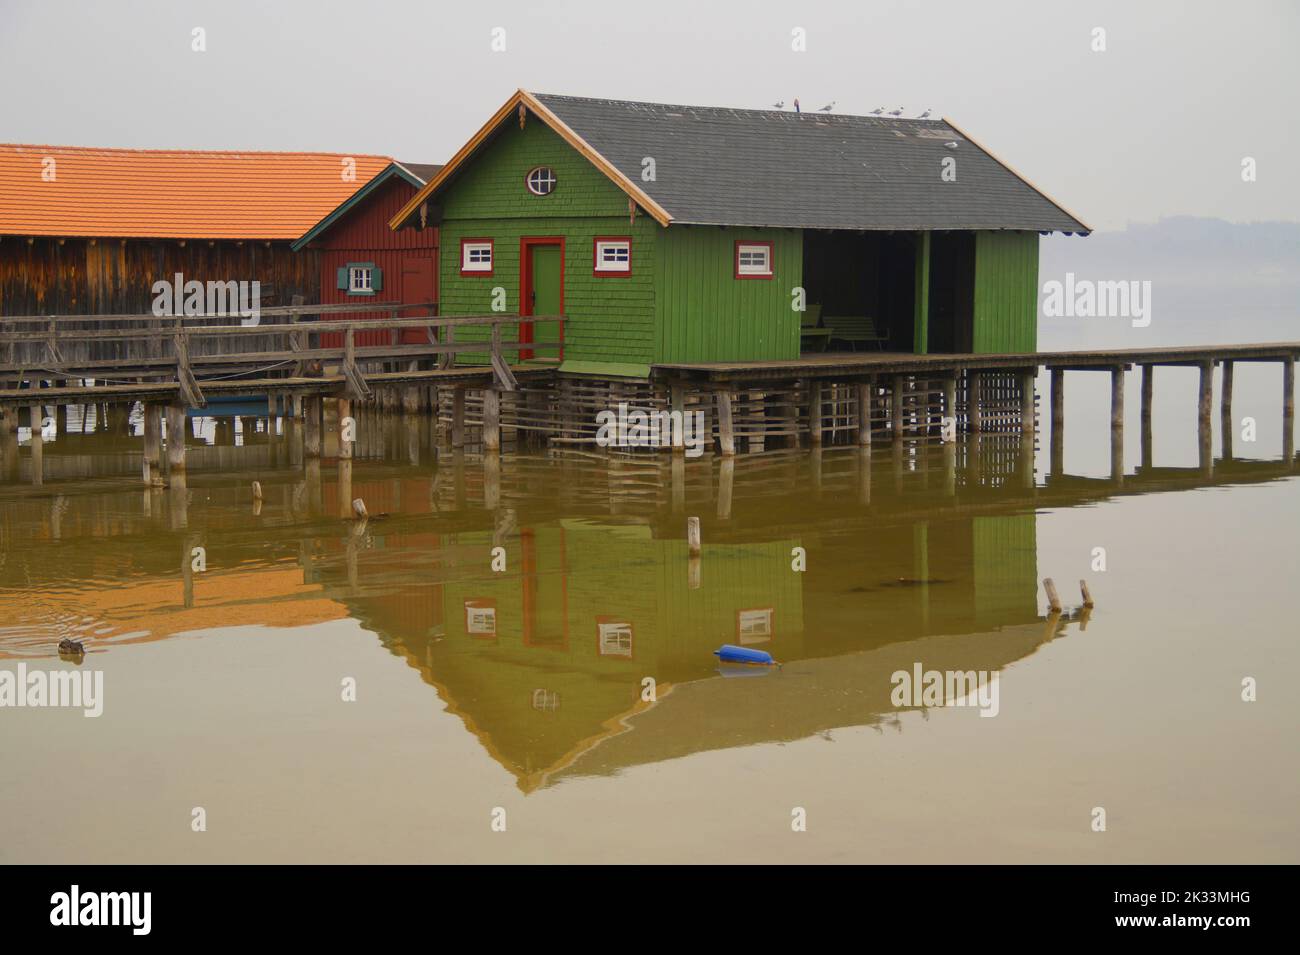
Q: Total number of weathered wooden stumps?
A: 5